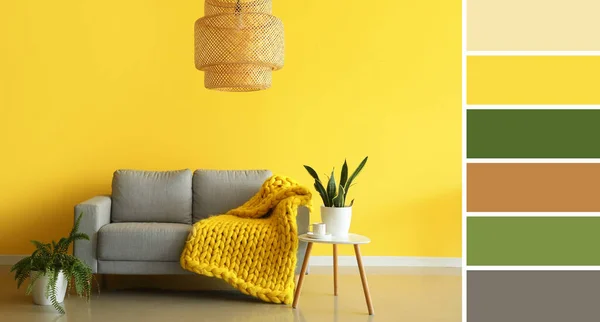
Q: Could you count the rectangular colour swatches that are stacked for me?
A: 6